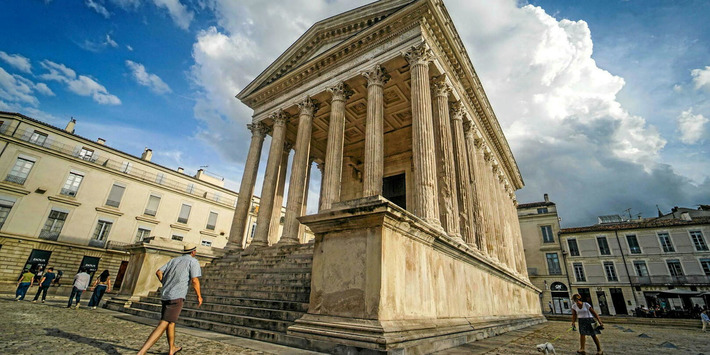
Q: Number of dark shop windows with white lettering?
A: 2